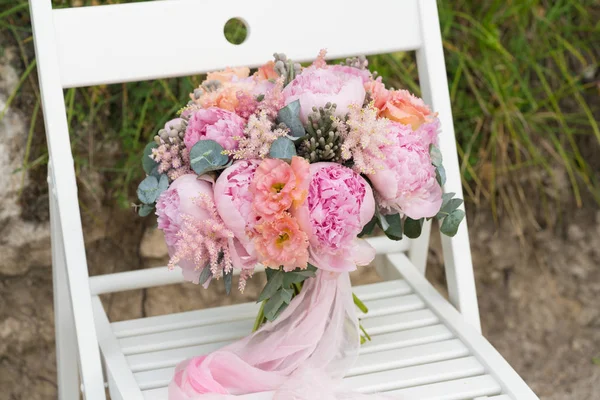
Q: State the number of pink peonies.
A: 6